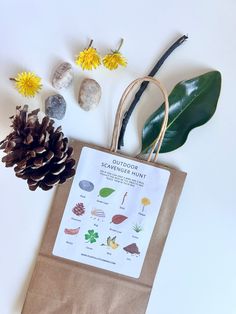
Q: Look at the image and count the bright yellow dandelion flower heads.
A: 3